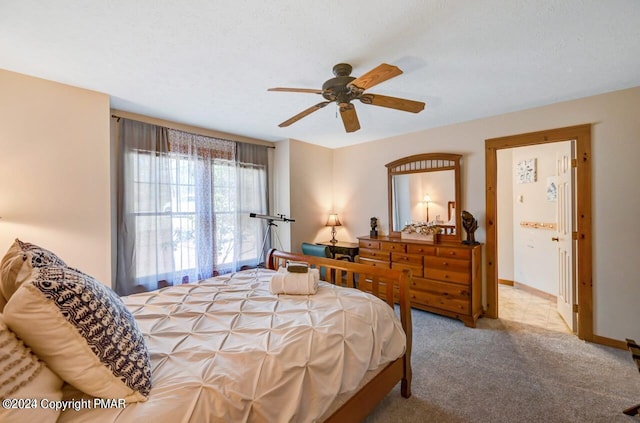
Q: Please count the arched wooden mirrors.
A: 1